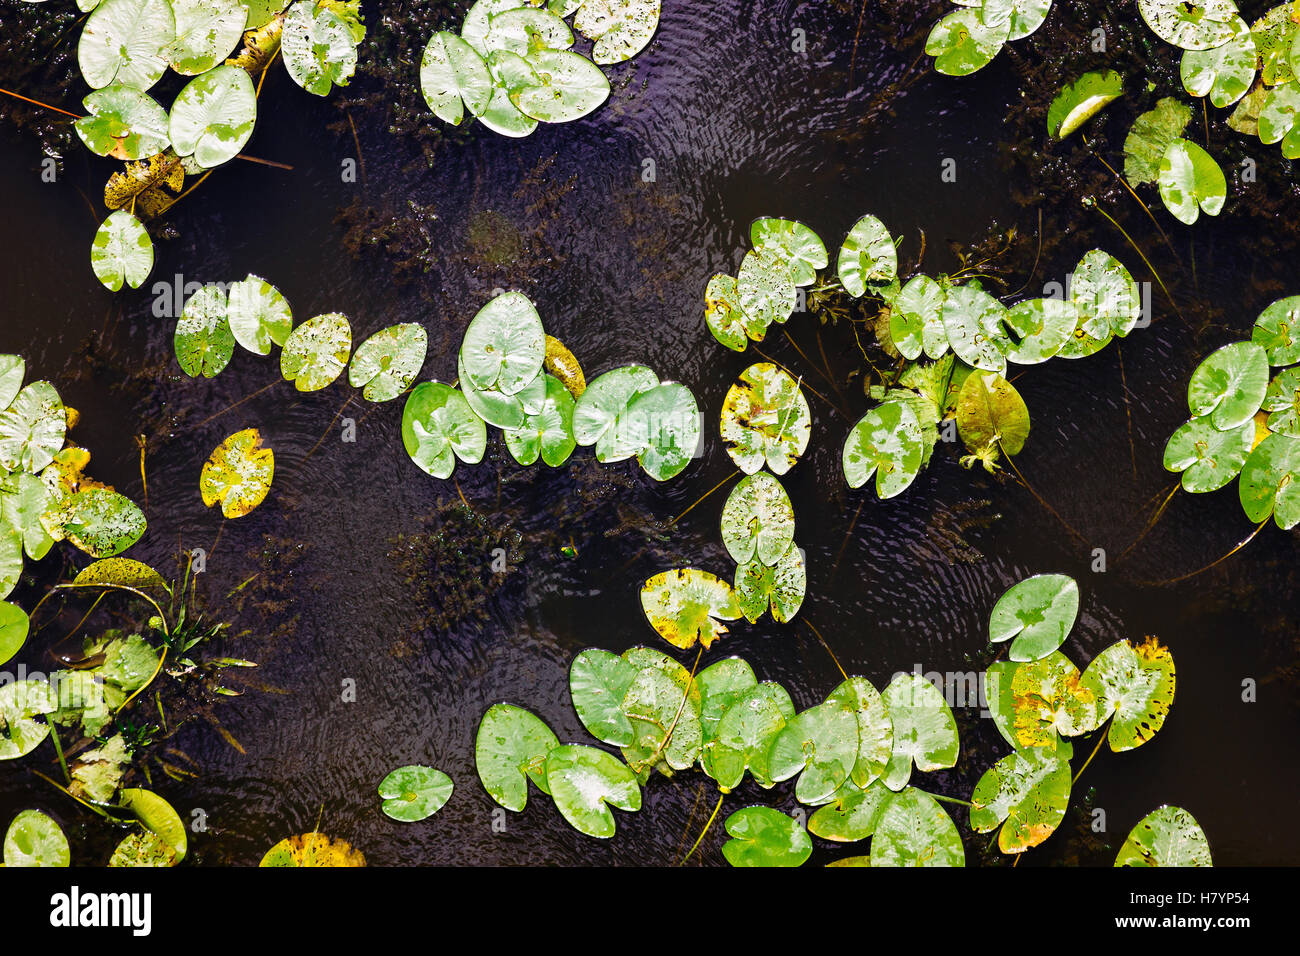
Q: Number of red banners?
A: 0